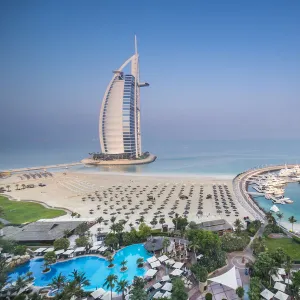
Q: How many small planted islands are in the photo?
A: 4